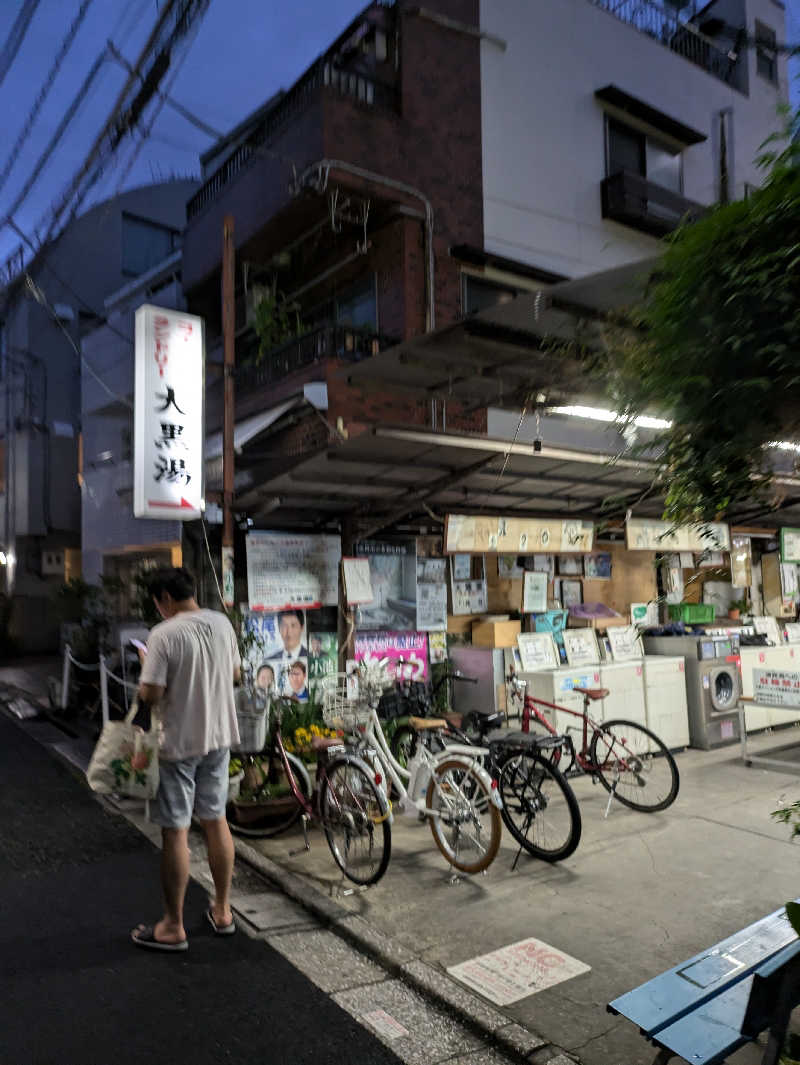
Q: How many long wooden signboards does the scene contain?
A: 2